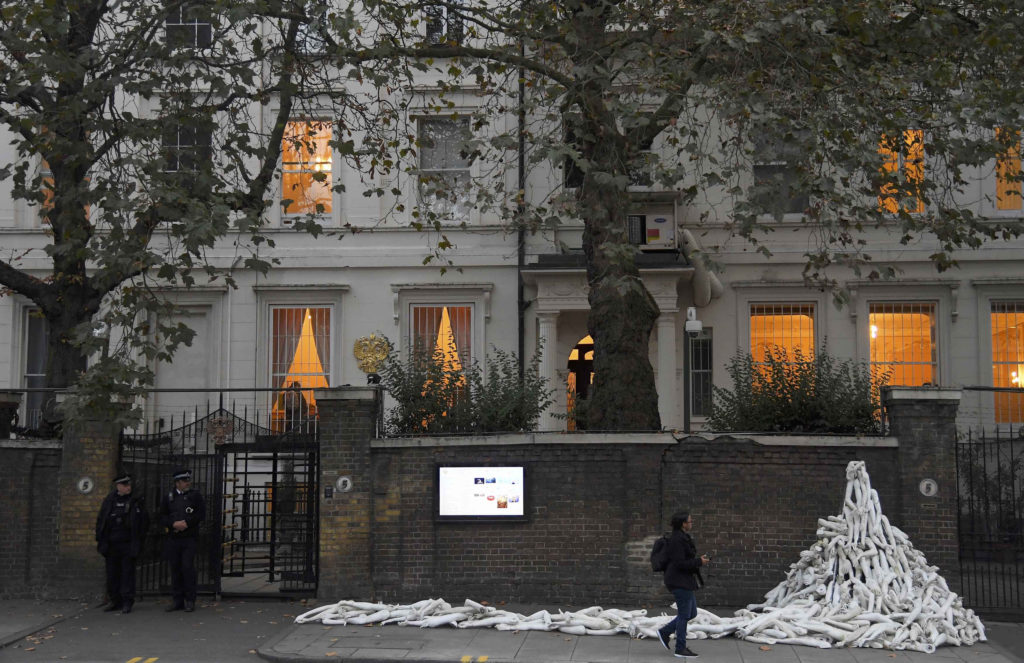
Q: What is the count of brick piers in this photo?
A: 3